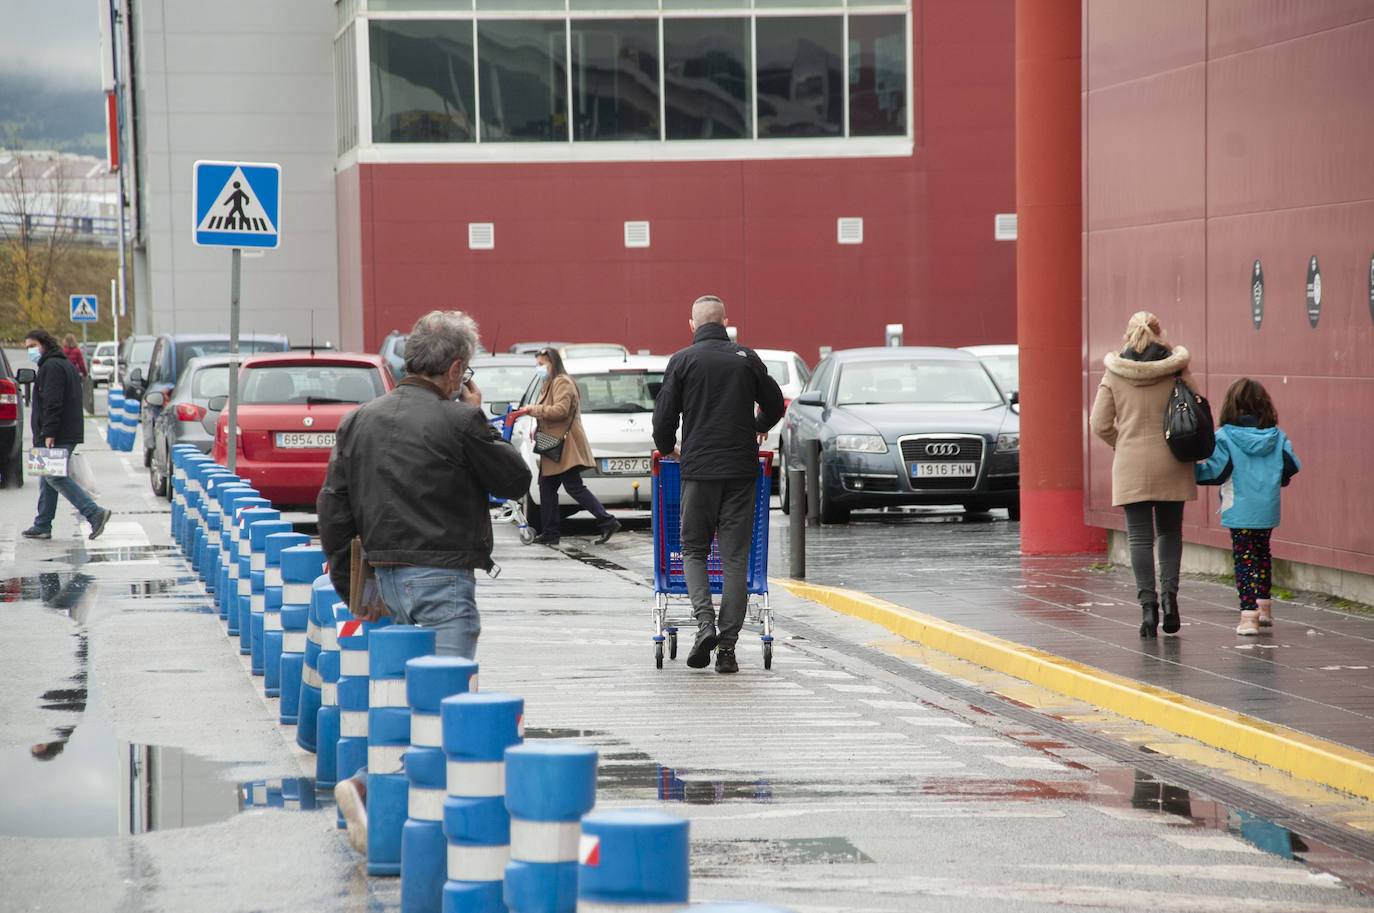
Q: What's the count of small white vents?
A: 4